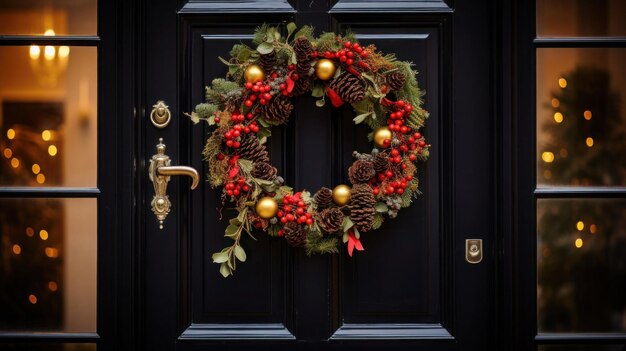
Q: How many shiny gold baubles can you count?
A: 5